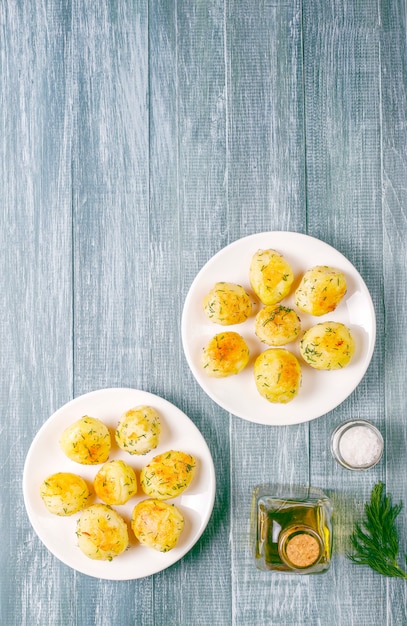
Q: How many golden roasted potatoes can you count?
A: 14